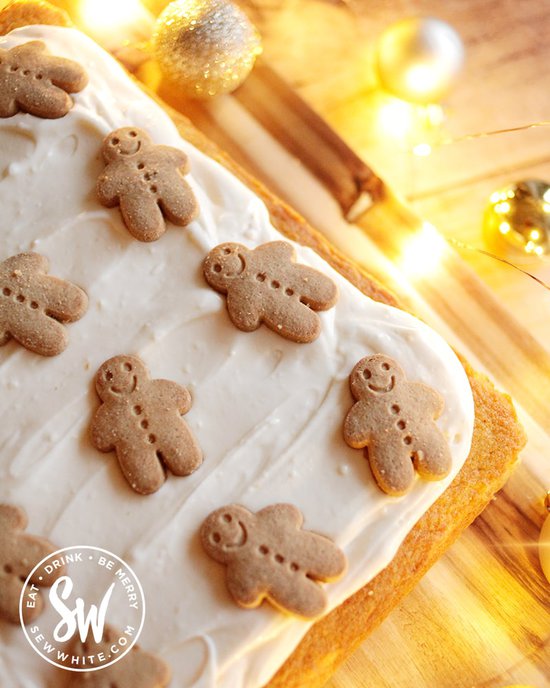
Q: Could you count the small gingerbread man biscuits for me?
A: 9